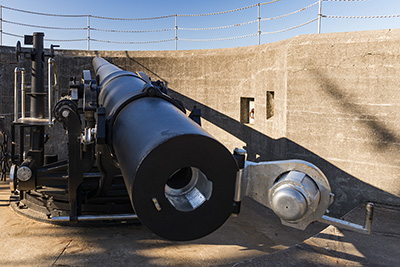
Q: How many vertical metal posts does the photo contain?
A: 5